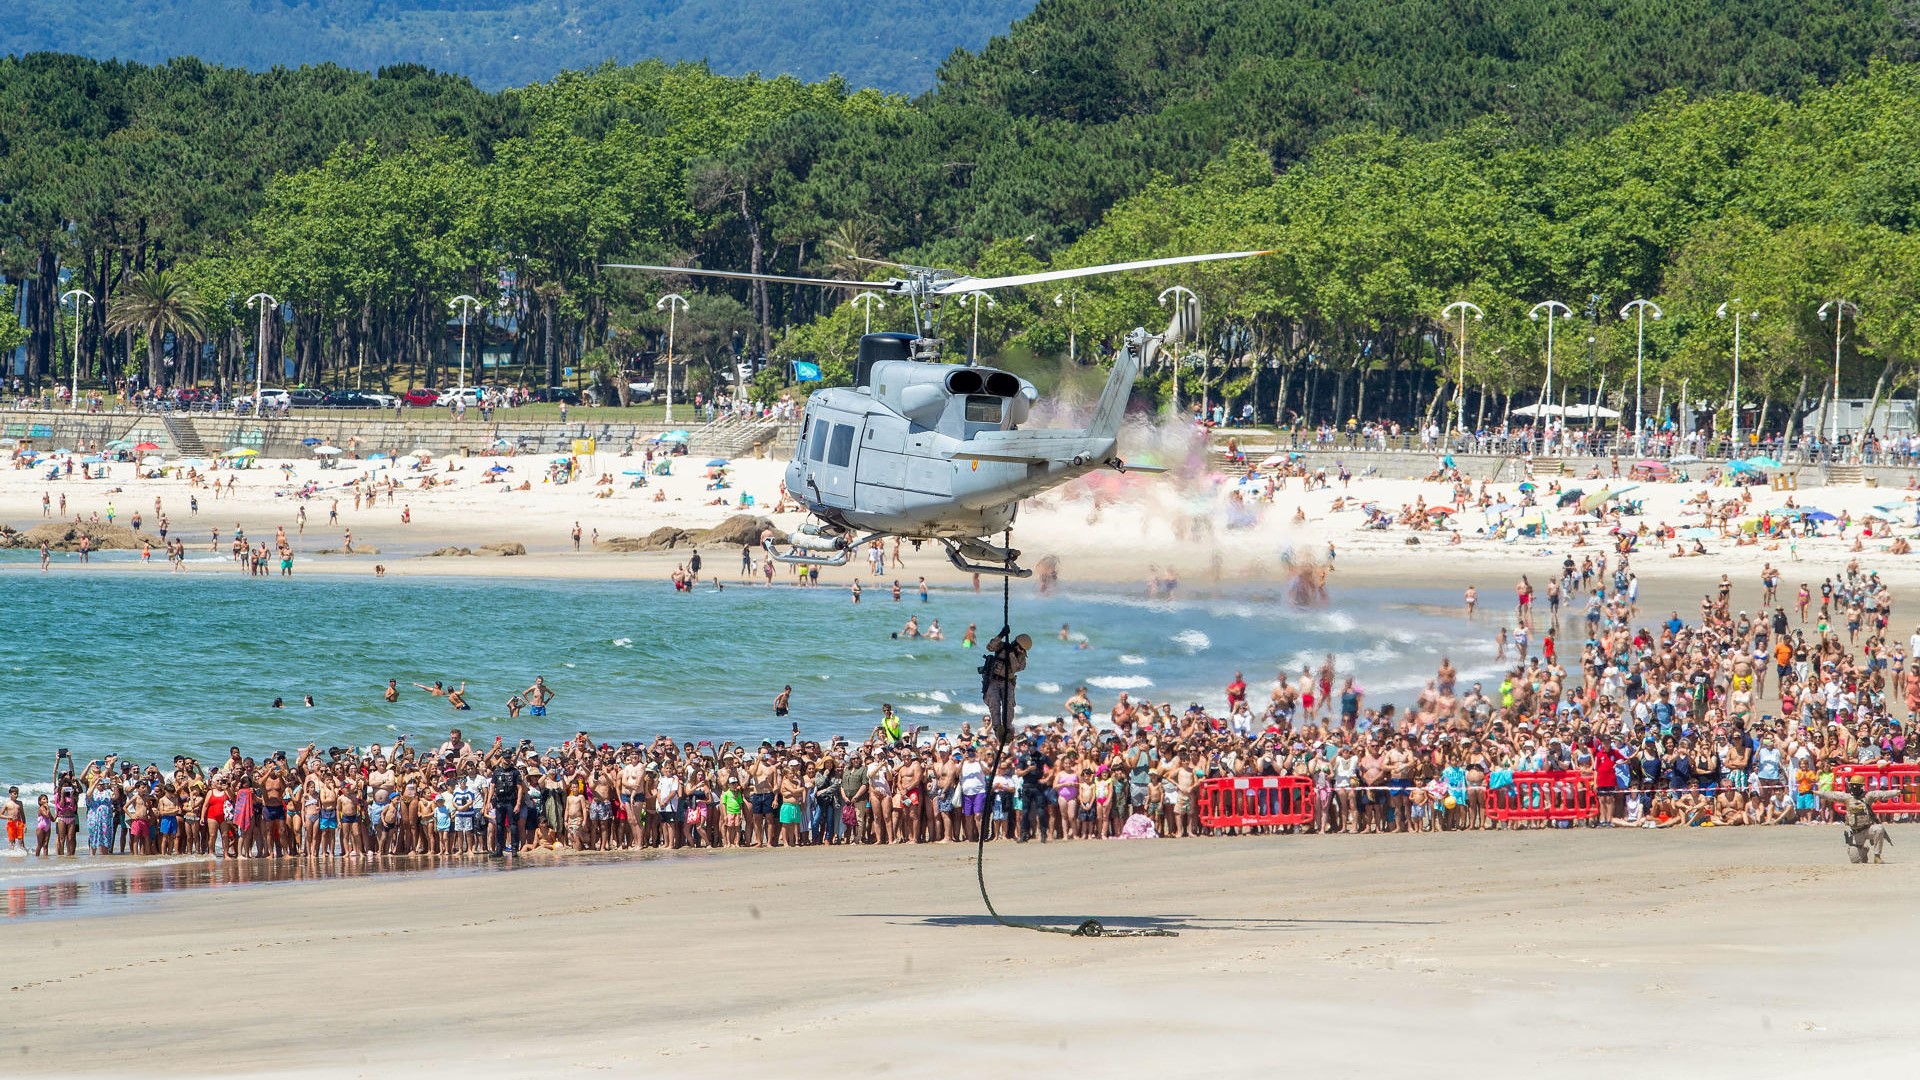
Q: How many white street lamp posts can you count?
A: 13